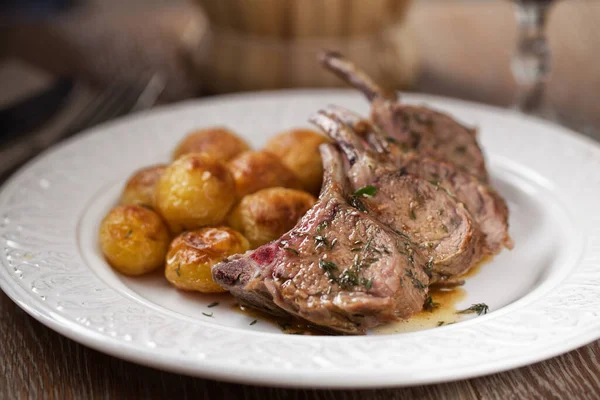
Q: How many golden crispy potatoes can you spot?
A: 8